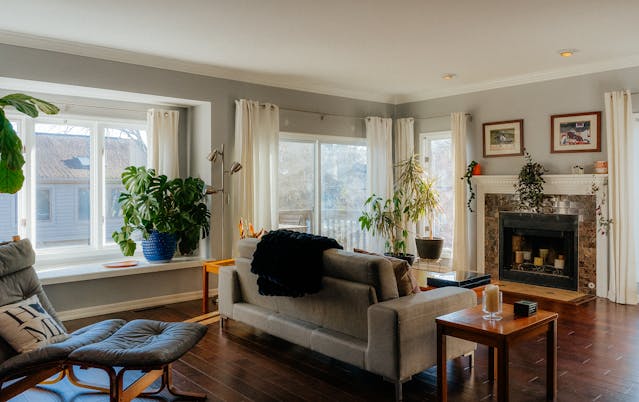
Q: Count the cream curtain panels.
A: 6